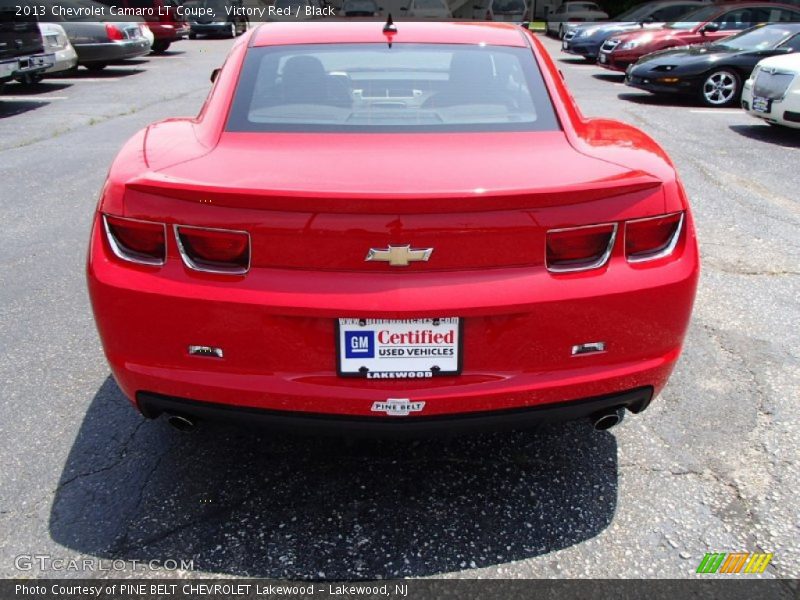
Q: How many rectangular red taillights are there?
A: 4